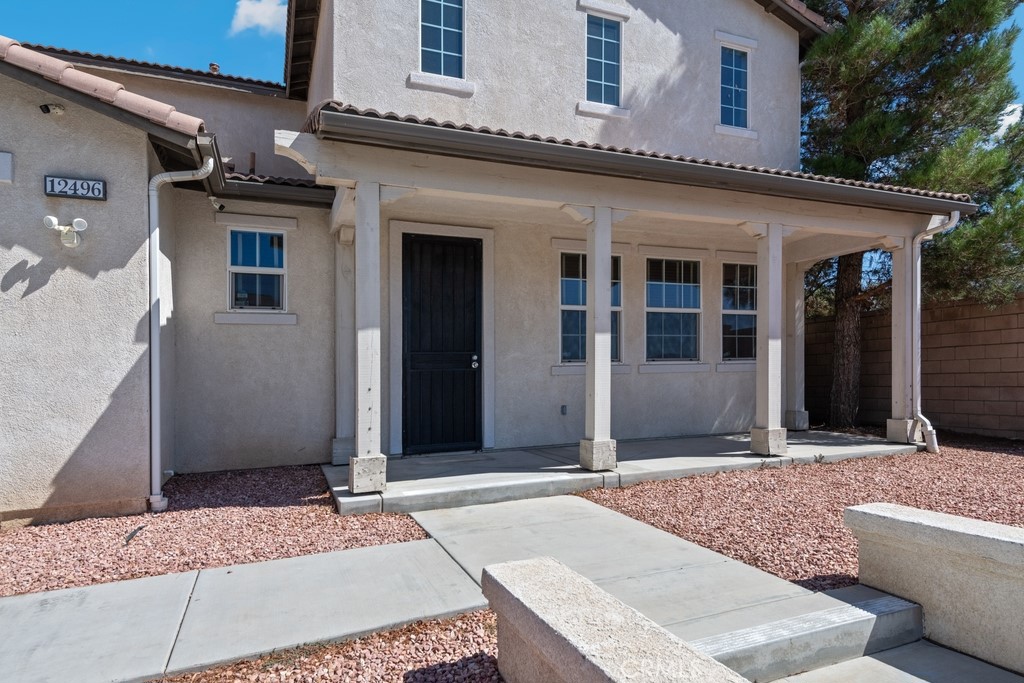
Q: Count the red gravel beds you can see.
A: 3